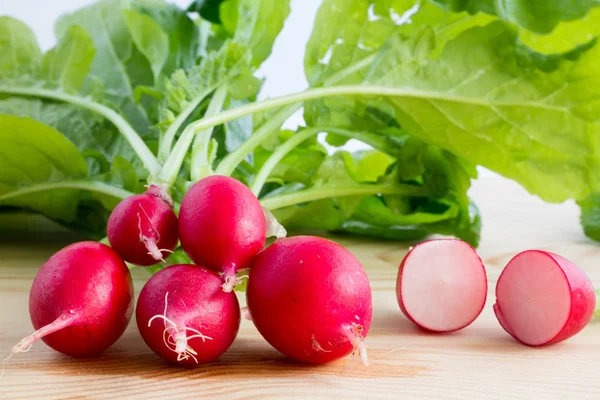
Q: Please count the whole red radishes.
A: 5